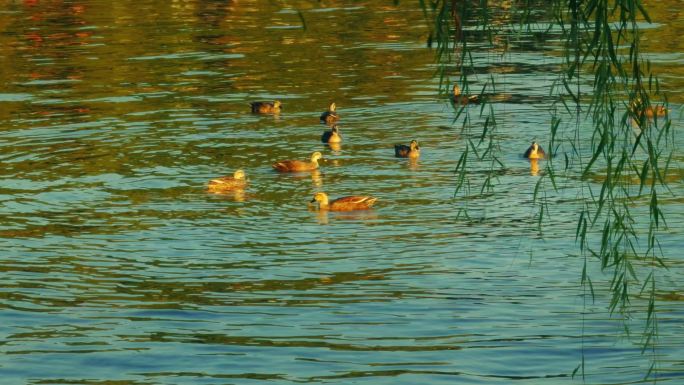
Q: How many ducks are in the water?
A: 10